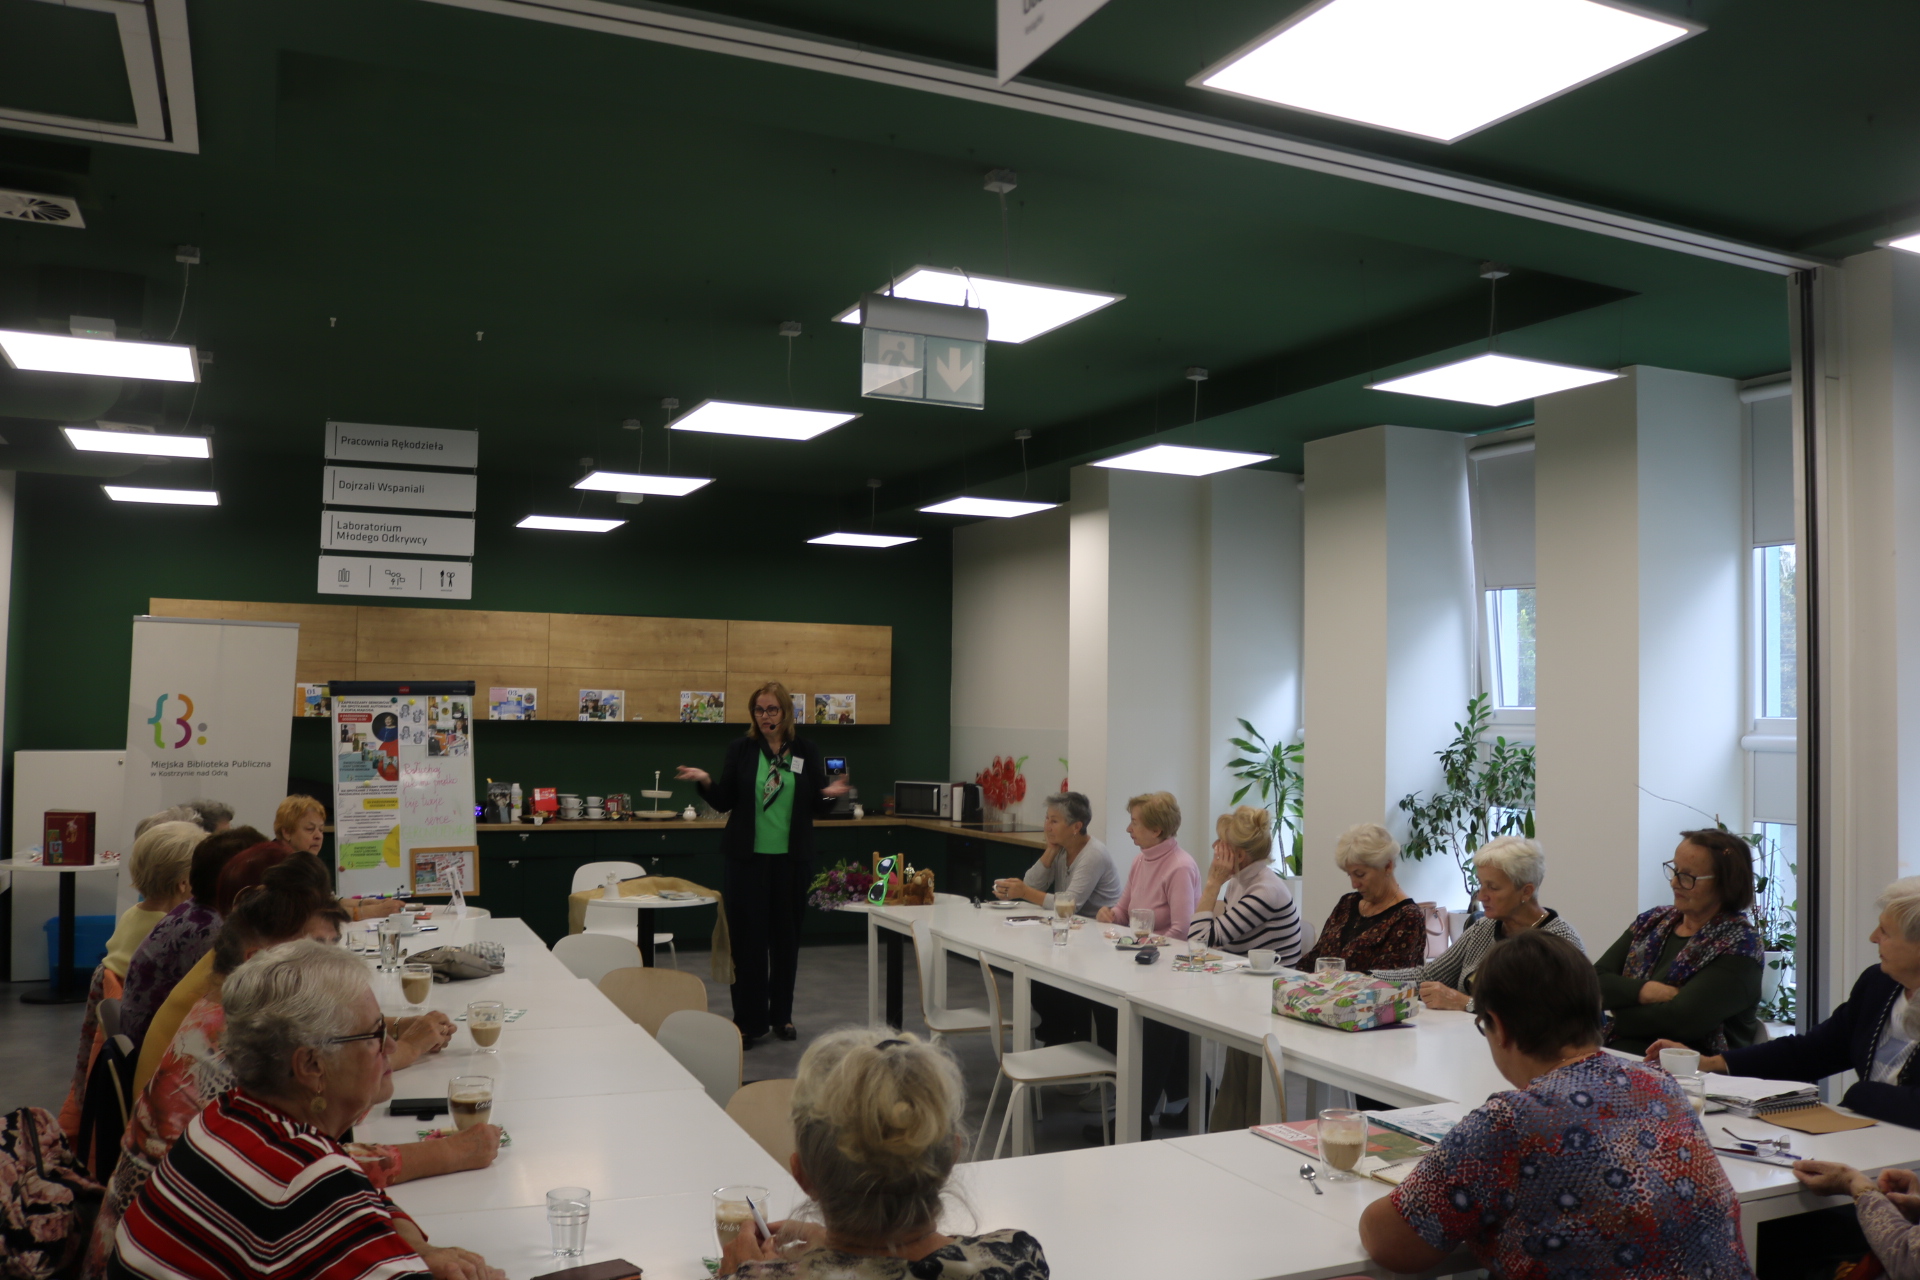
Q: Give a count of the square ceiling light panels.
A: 13